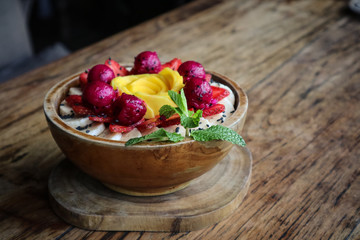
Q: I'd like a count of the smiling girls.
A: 0